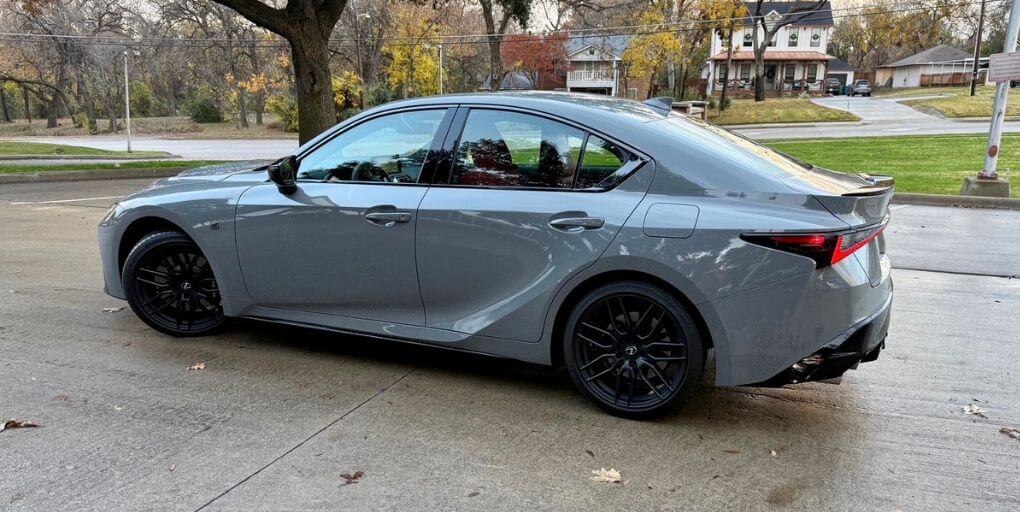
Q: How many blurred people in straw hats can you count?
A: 0